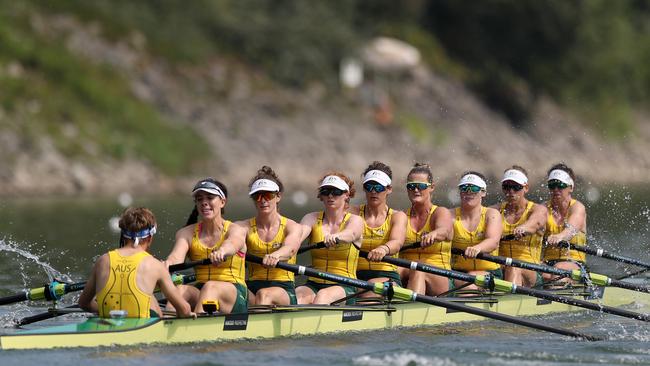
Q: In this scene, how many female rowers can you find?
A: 8